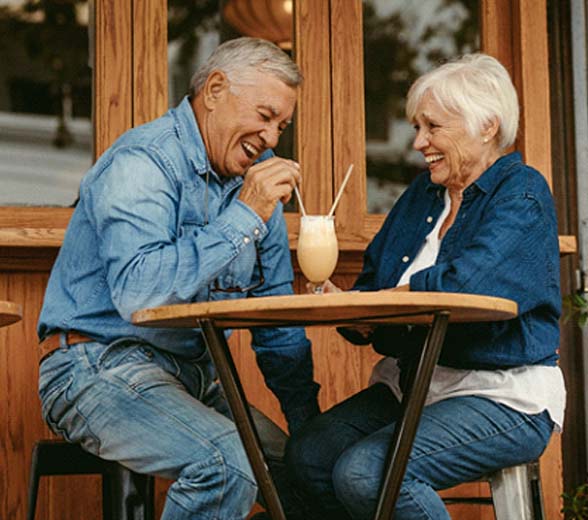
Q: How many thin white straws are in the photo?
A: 2